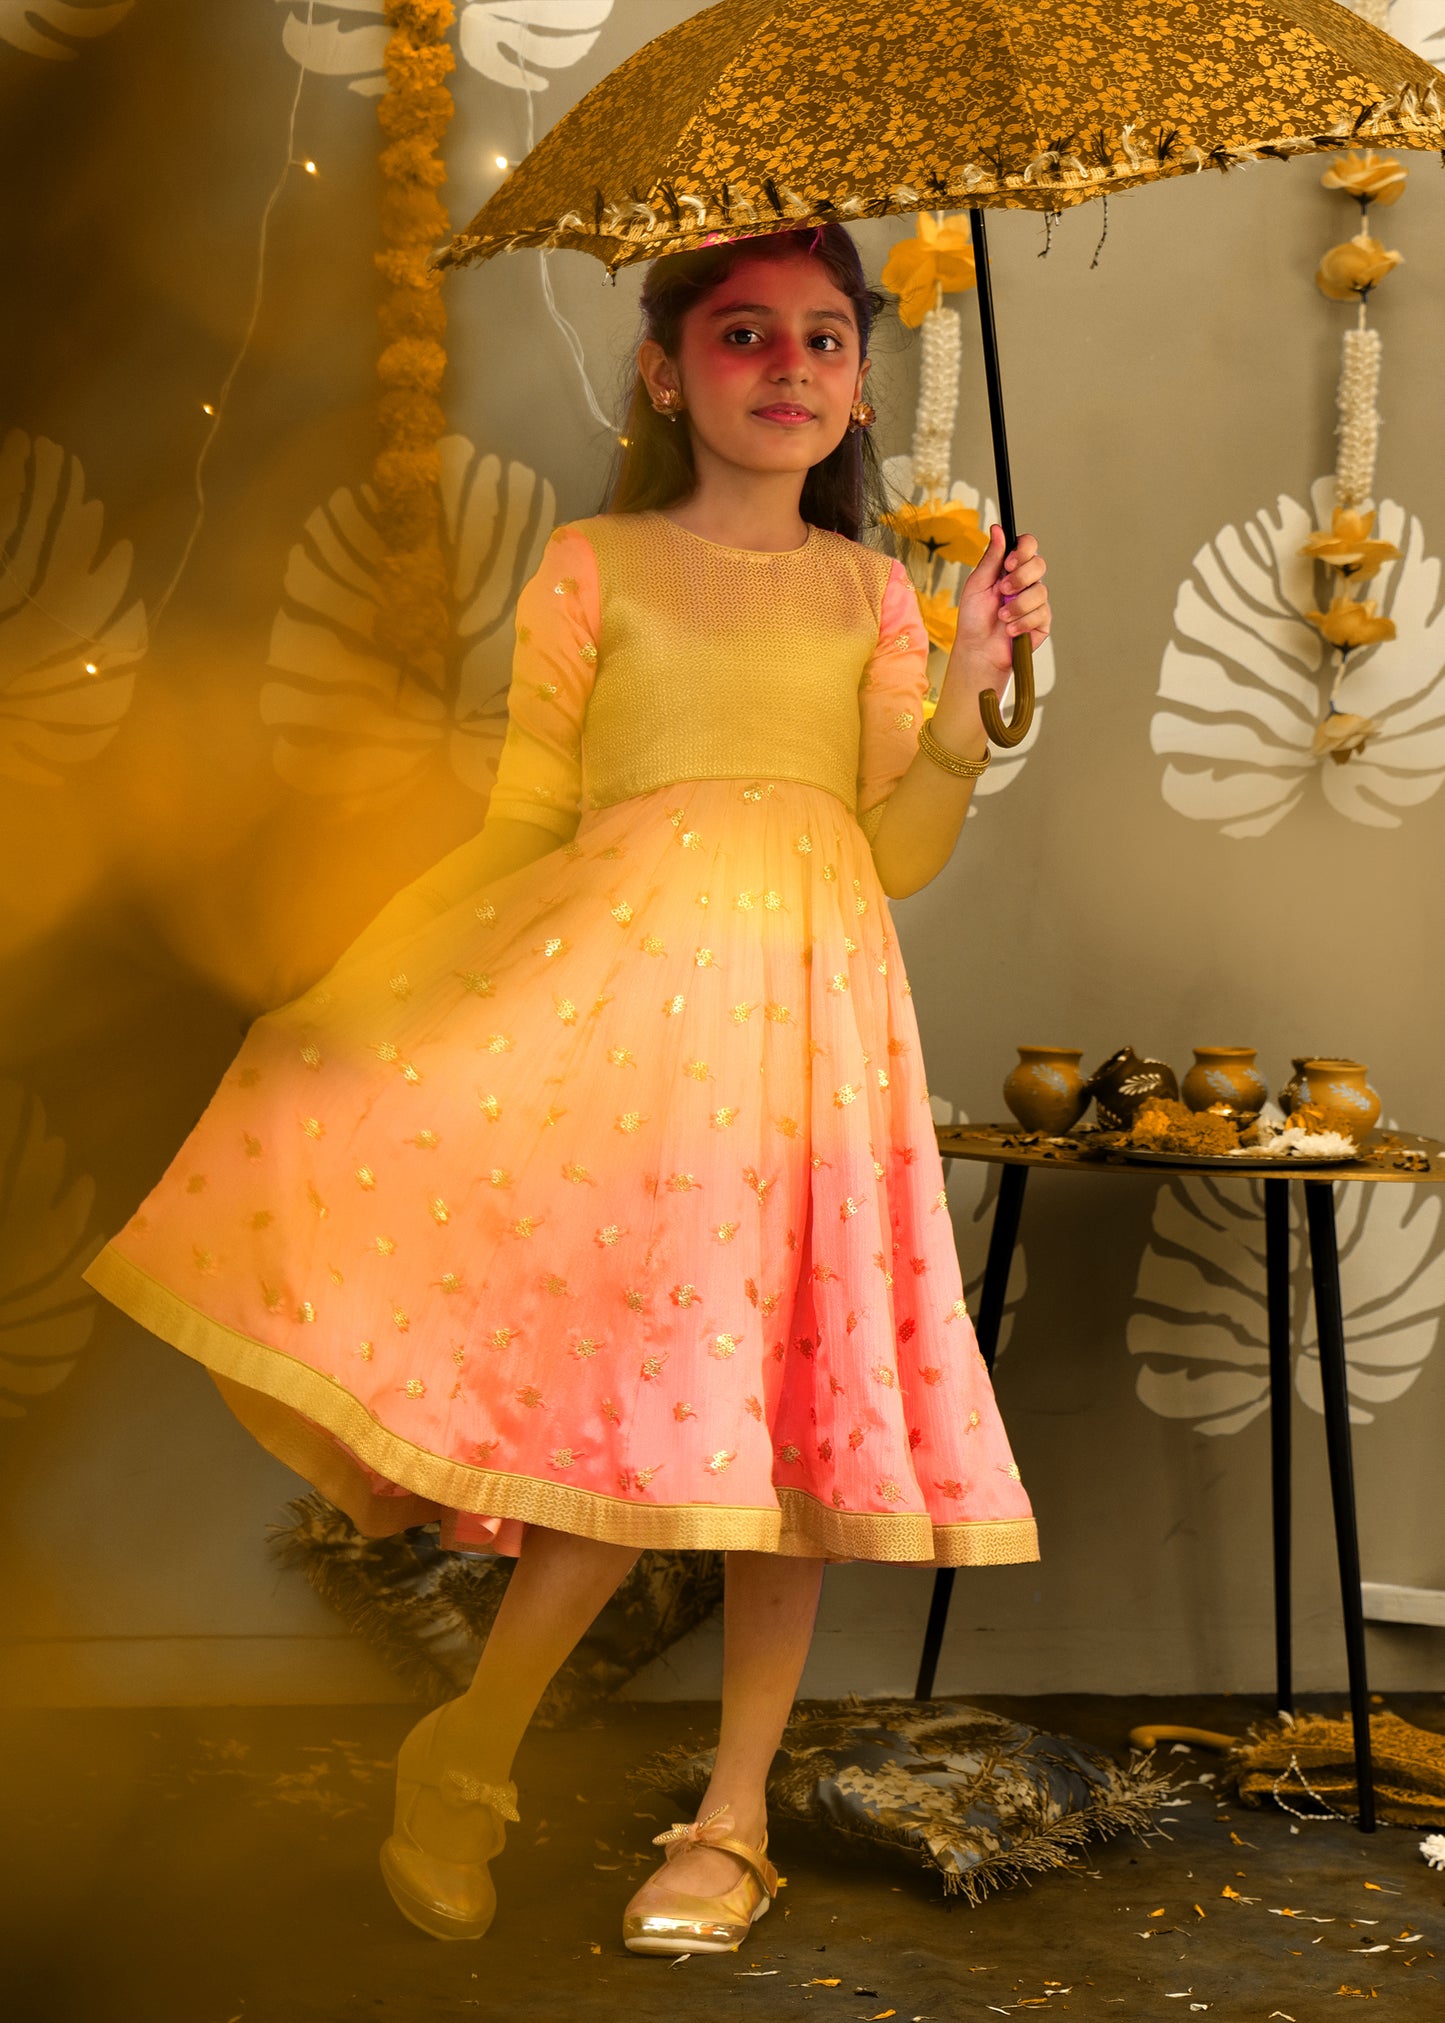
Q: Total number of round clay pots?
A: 5